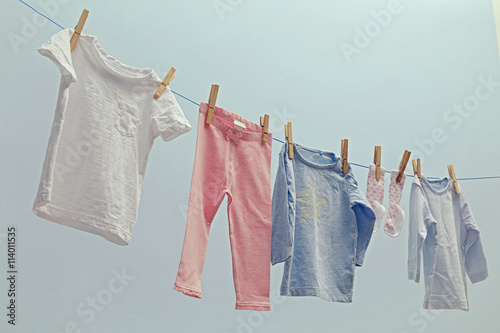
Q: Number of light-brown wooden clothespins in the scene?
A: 10